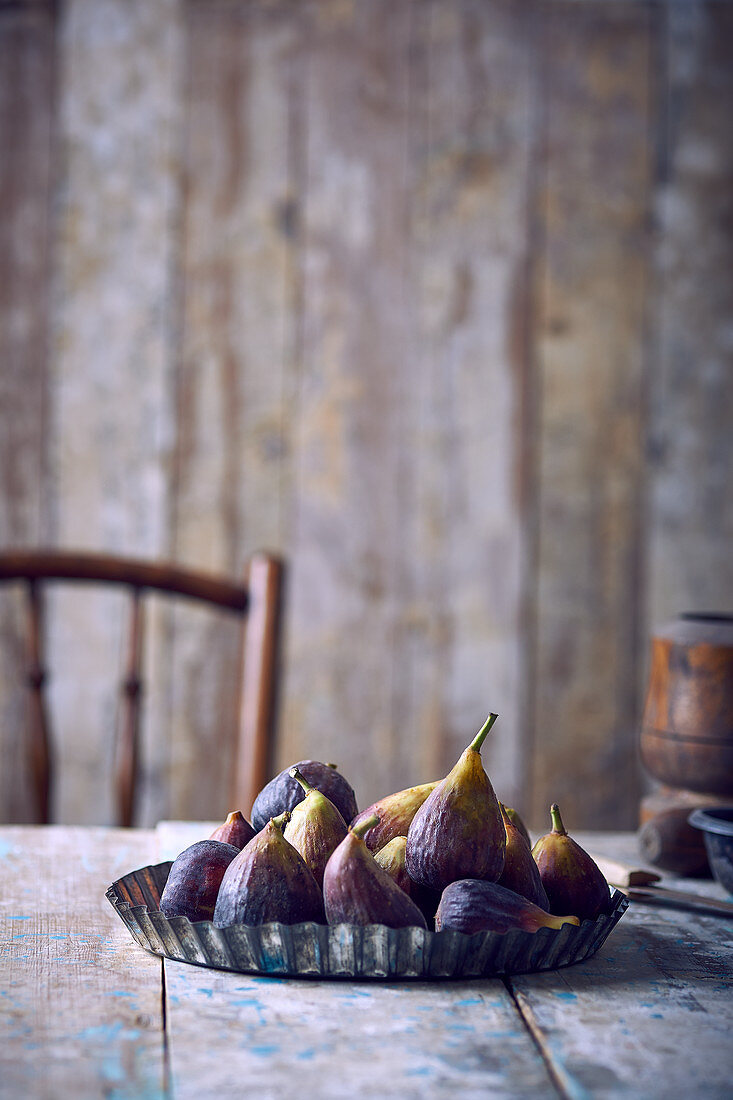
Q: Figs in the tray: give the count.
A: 13